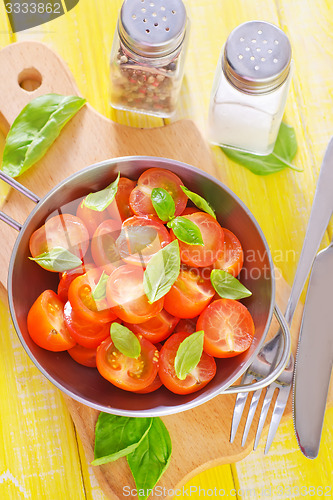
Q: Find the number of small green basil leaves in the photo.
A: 10